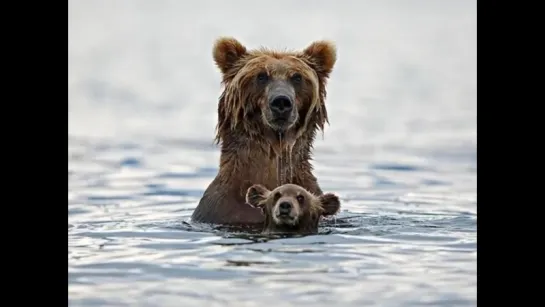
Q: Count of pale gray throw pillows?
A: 0